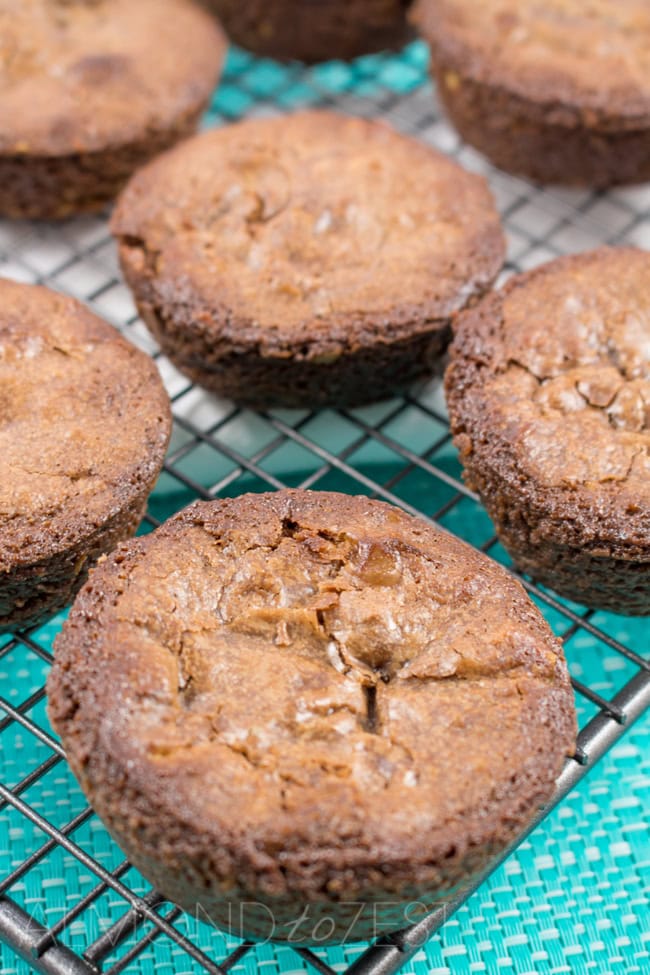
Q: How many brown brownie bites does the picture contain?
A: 7